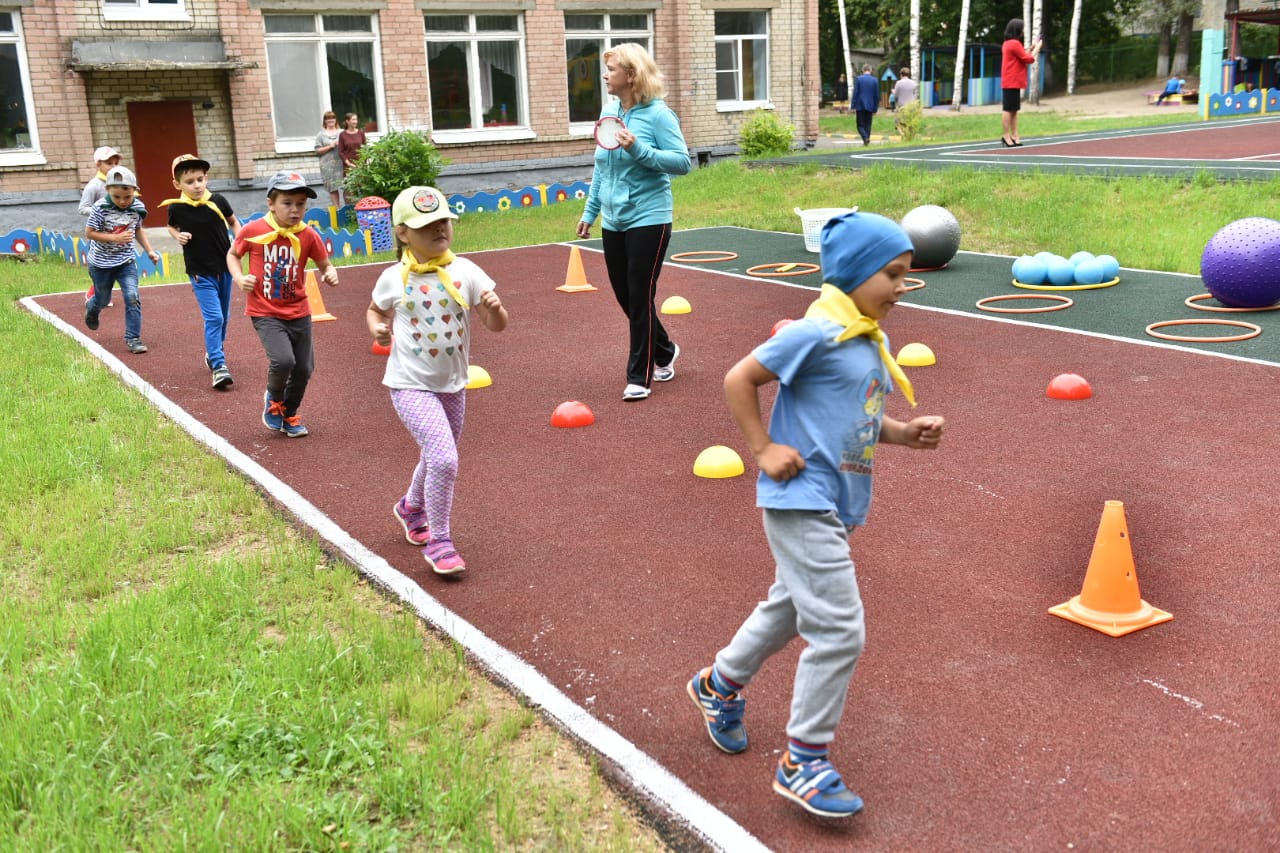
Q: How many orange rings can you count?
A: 6